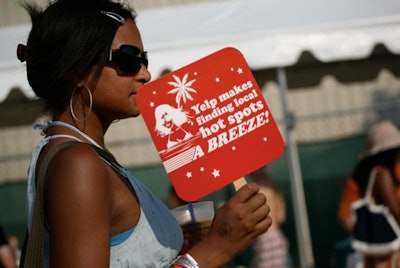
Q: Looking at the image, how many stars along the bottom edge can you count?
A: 5